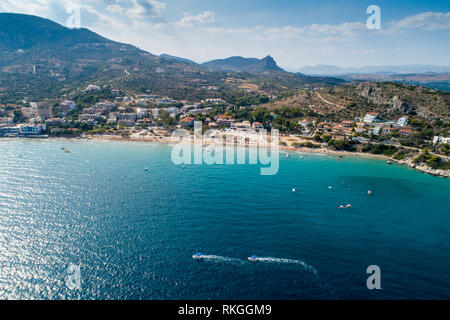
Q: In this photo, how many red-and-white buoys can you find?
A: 2